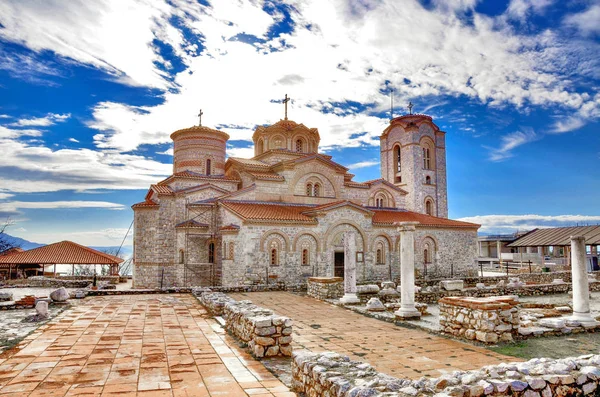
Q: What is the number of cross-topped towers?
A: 3